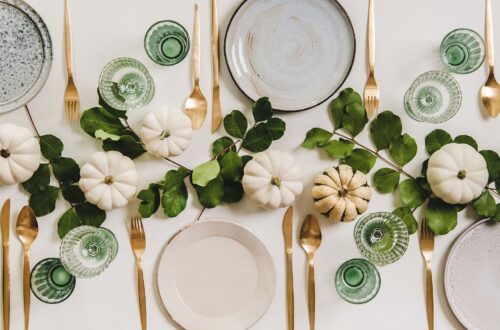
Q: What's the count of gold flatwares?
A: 11